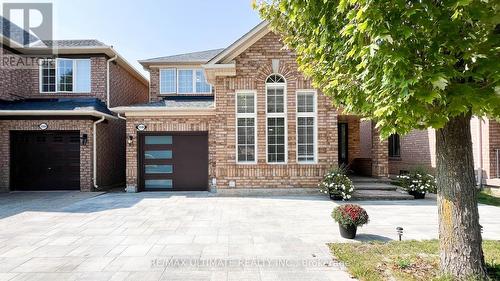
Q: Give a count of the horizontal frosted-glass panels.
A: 4